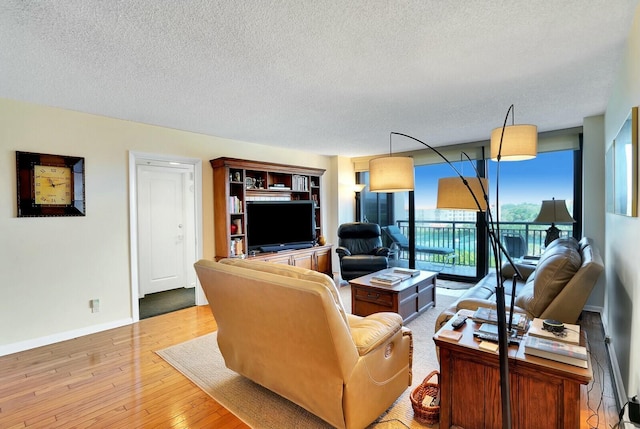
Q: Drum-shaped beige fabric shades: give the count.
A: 3